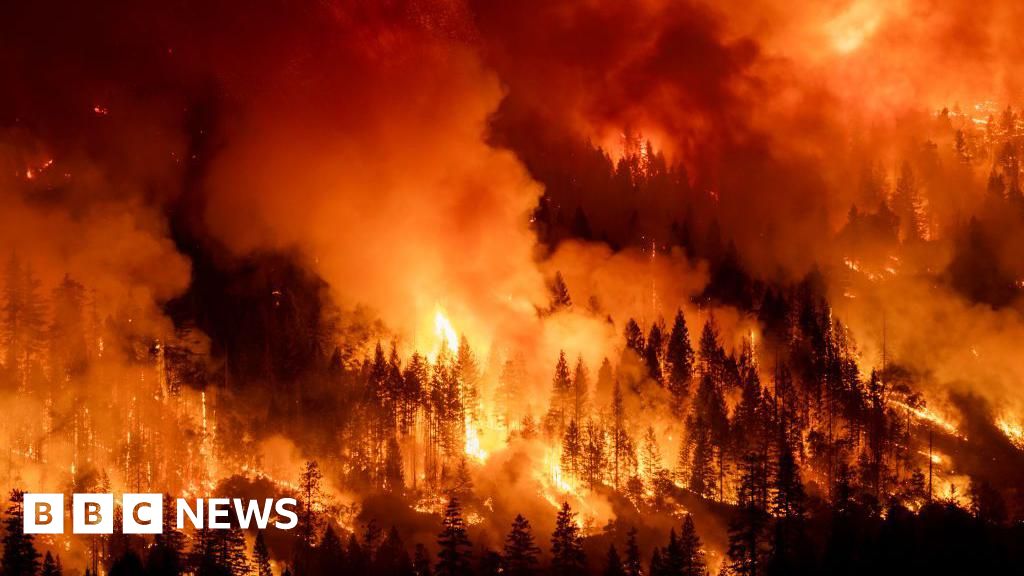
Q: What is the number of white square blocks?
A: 3